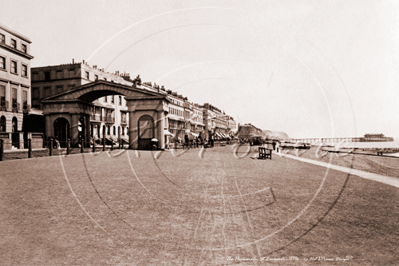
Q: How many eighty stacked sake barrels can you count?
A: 0